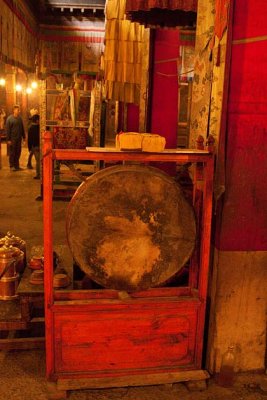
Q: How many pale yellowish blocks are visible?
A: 2